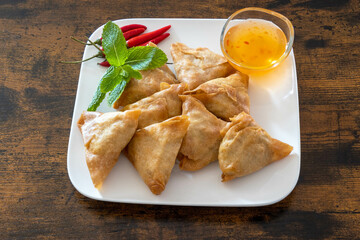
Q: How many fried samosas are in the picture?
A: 8